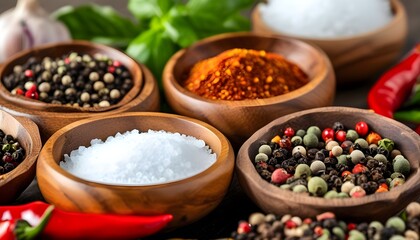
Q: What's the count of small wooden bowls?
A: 6